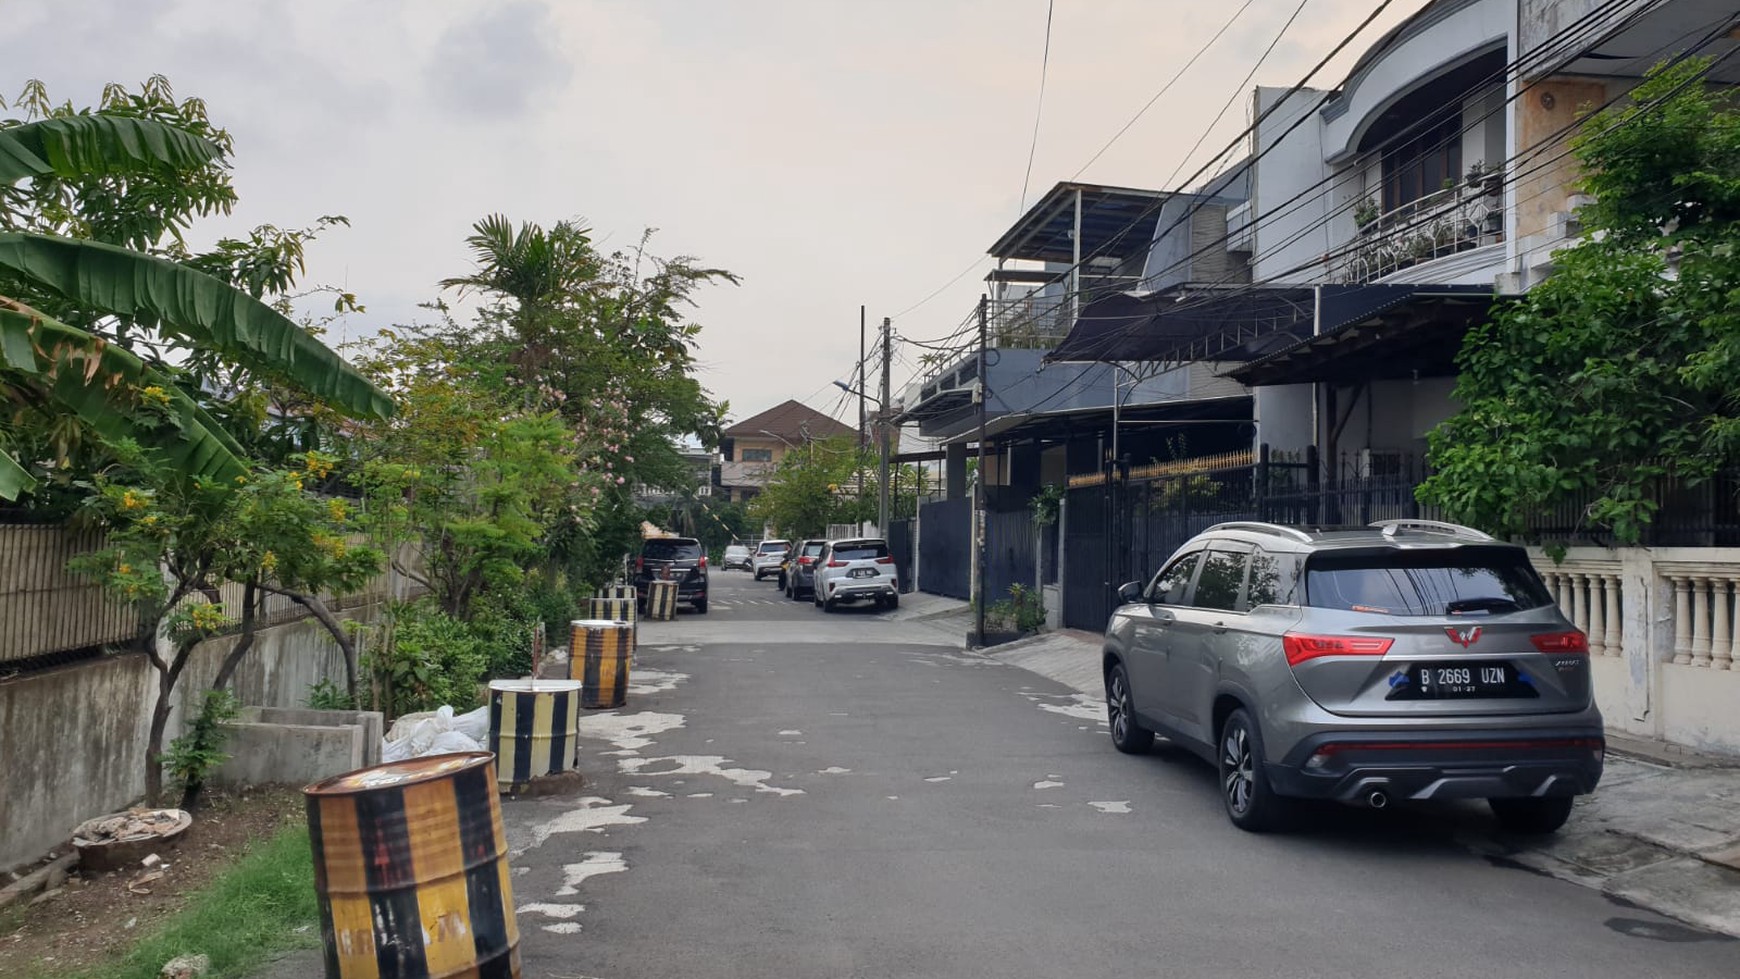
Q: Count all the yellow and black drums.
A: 6